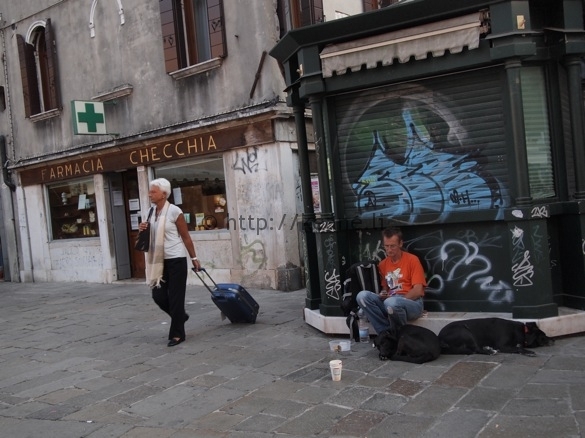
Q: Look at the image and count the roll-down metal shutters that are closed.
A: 1